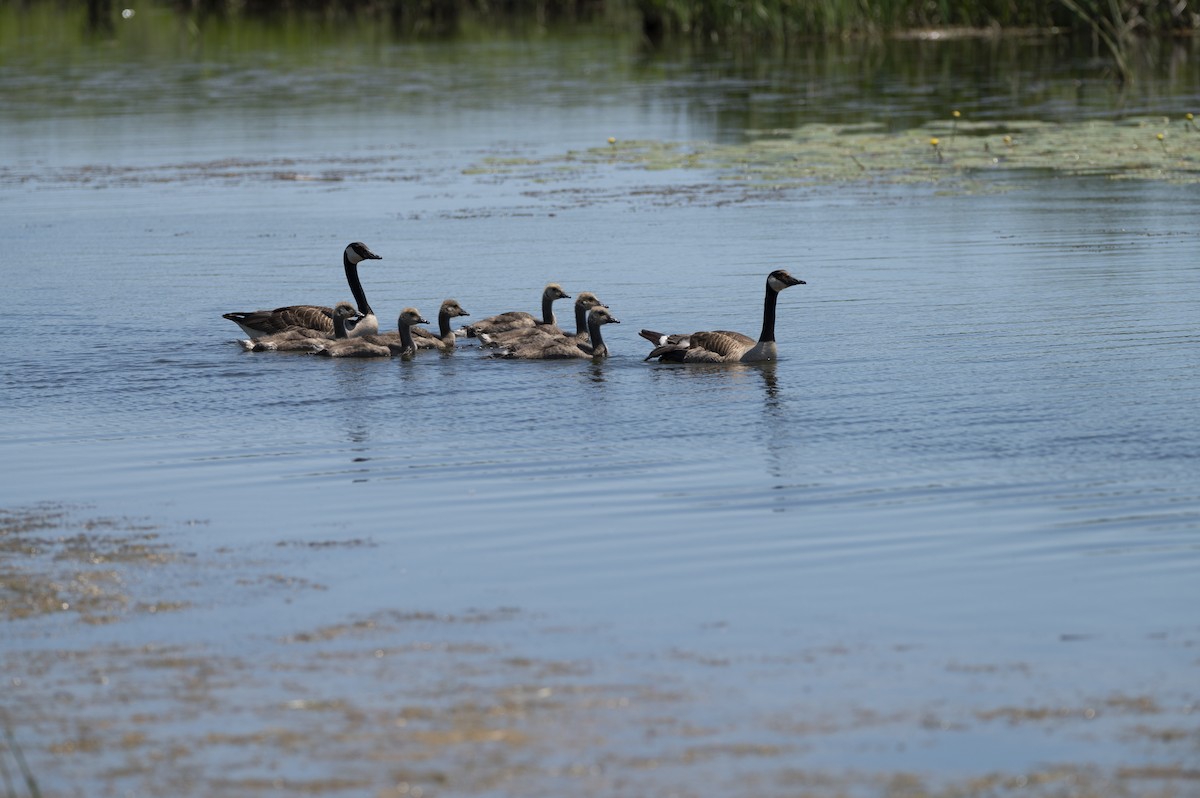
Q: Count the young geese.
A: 6